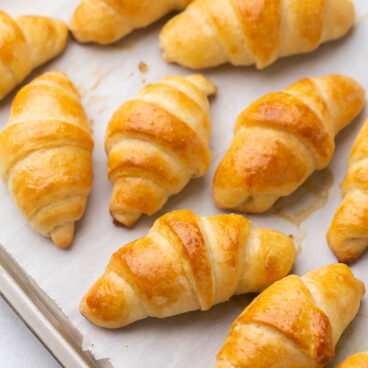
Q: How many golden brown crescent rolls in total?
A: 10